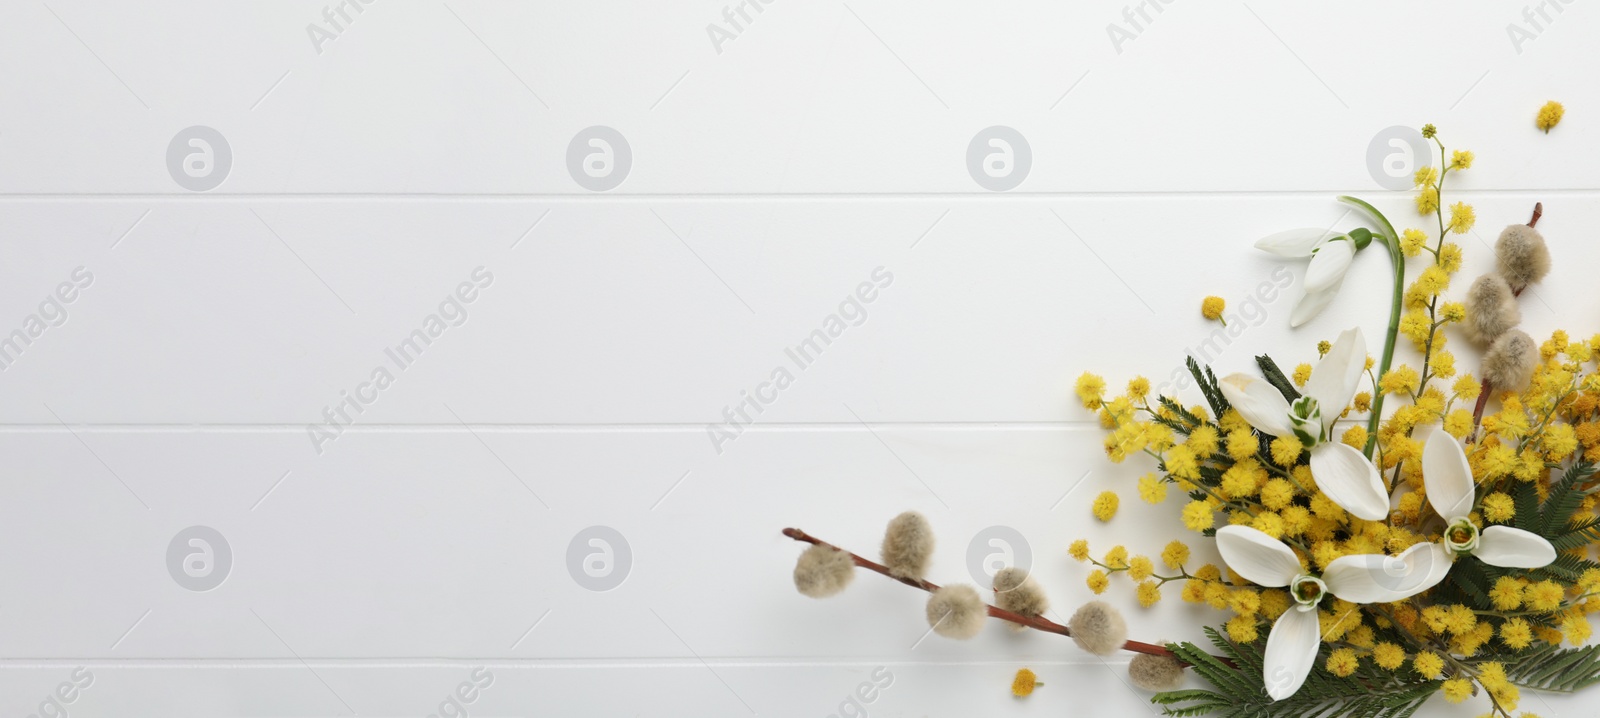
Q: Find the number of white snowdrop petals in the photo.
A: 12